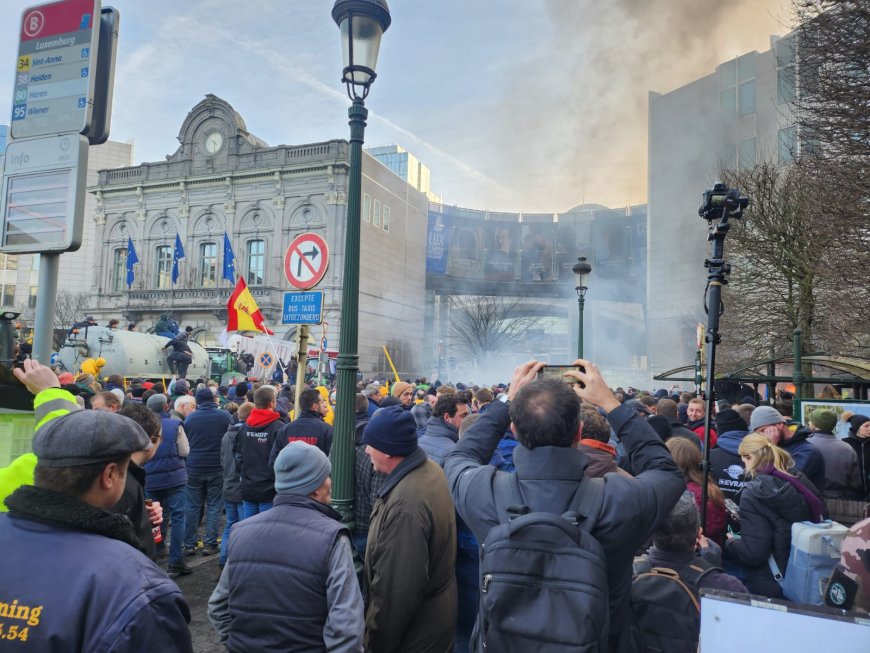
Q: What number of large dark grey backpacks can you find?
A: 1